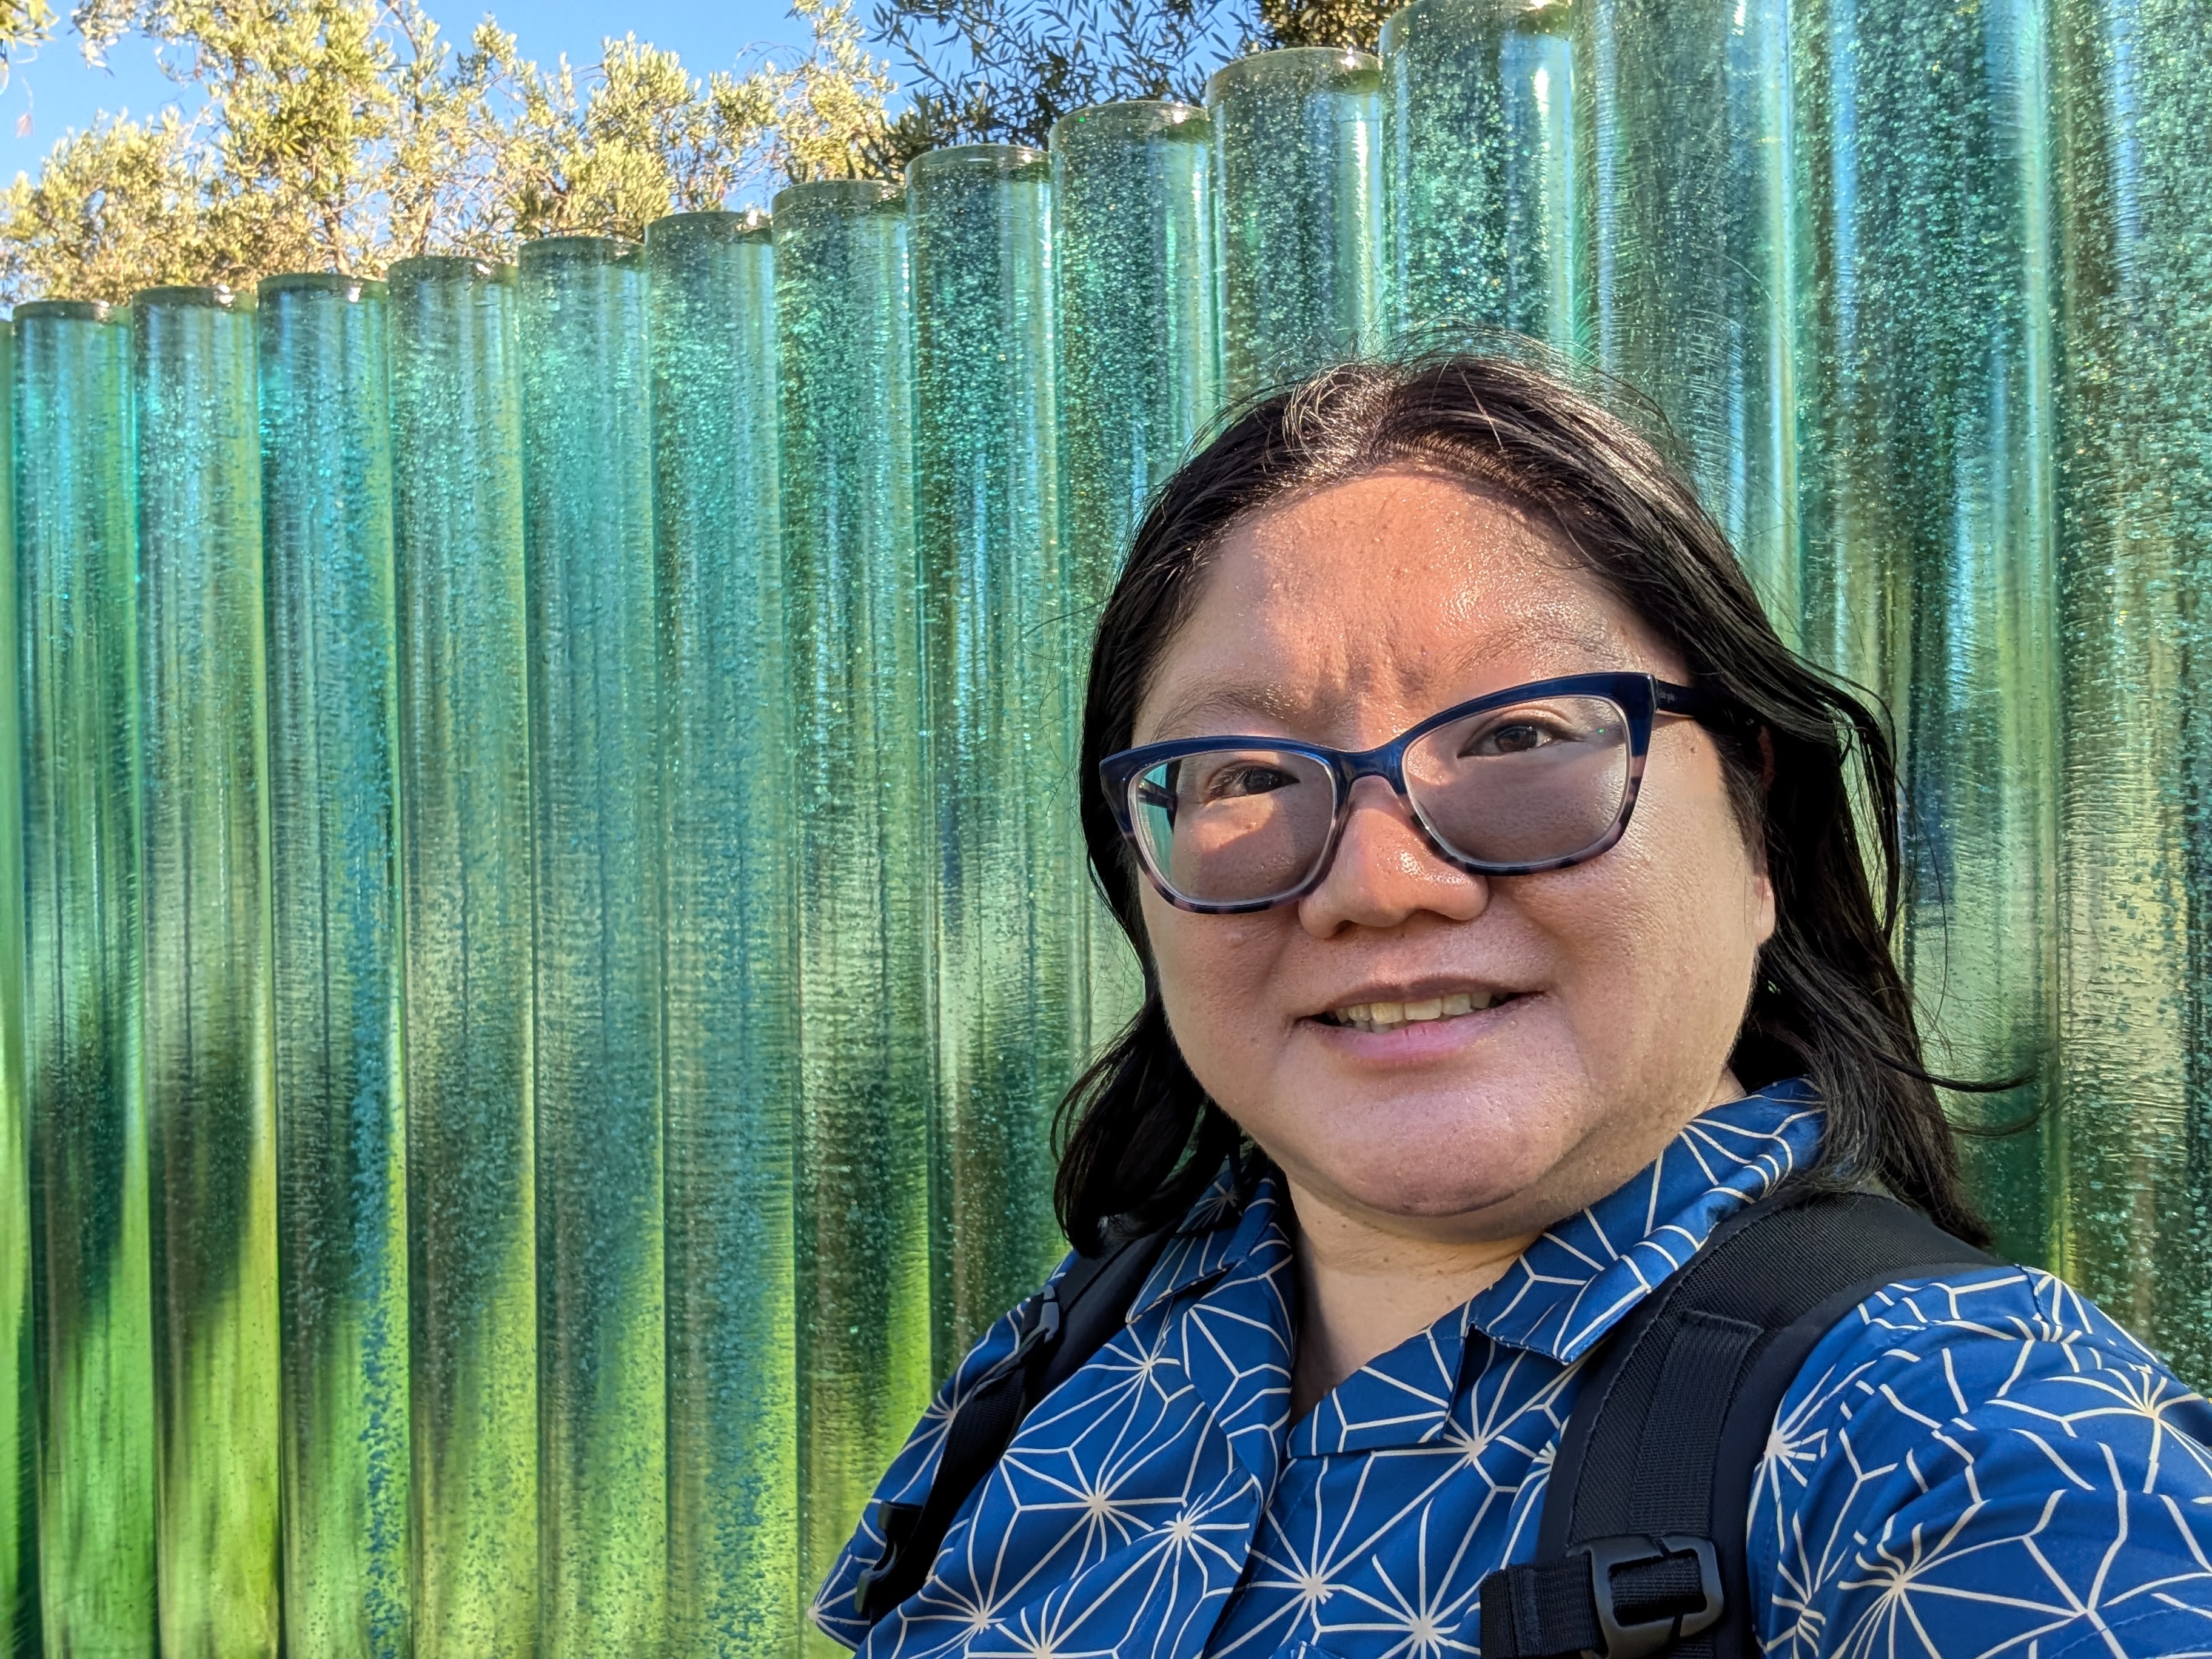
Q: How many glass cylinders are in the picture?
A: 15